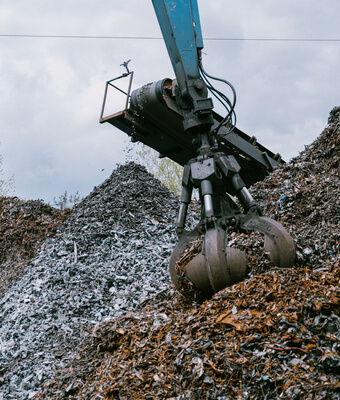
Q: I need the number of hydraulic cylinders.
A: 3